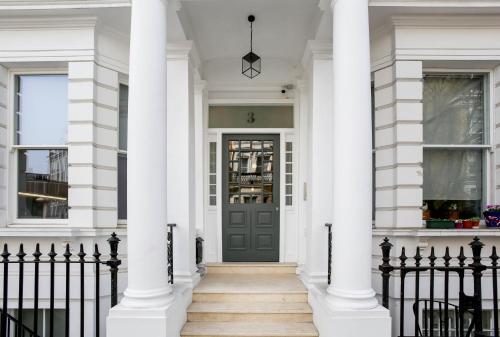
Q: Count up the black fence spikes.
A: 13